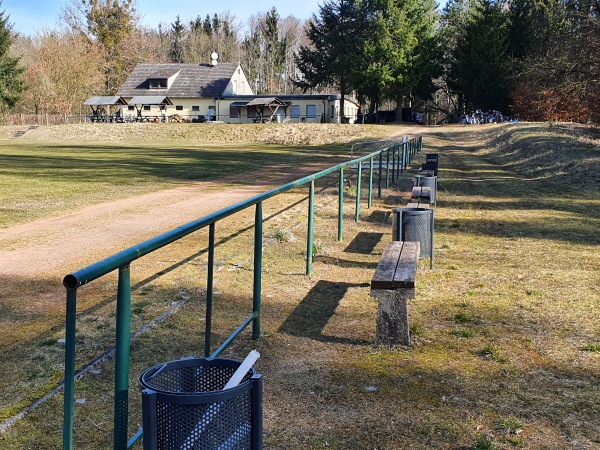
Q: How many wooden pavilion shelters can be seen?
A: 3